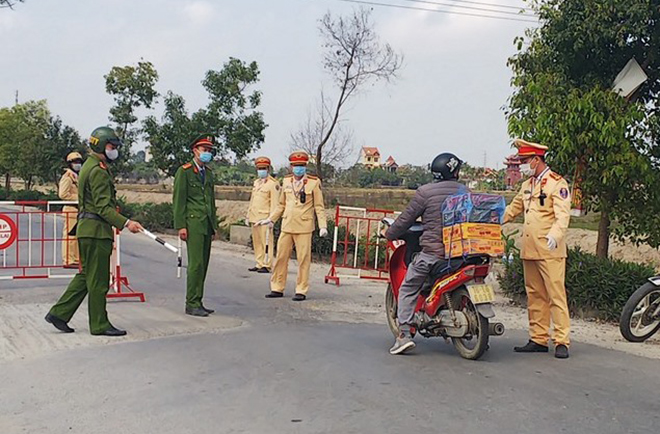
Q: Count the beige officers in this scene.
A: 4